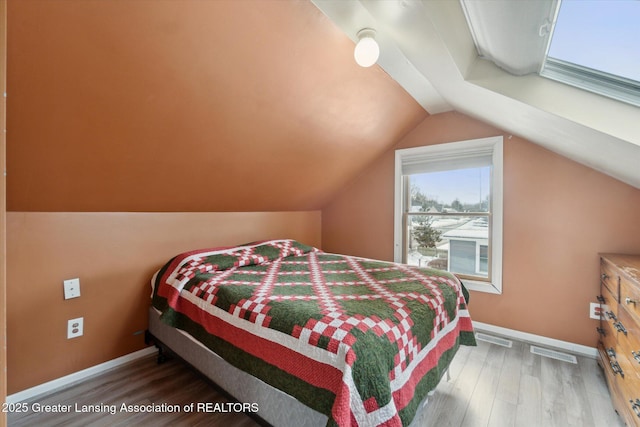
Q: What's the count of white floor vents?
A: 2